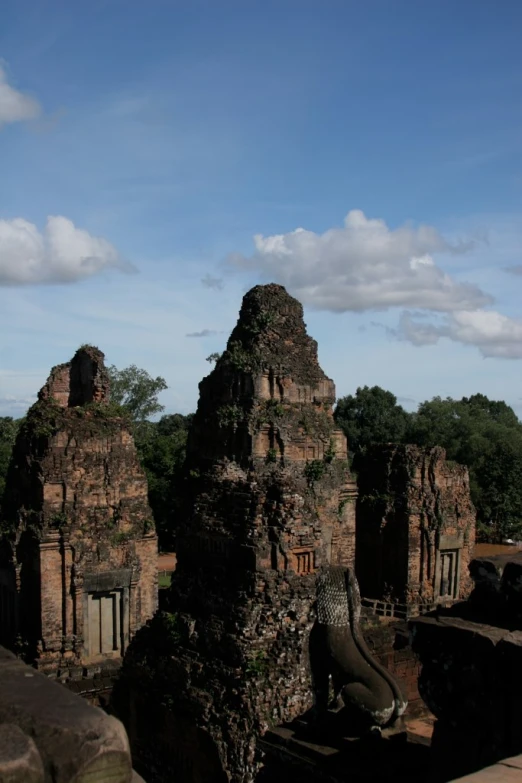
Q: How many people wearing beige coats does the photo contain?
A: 0